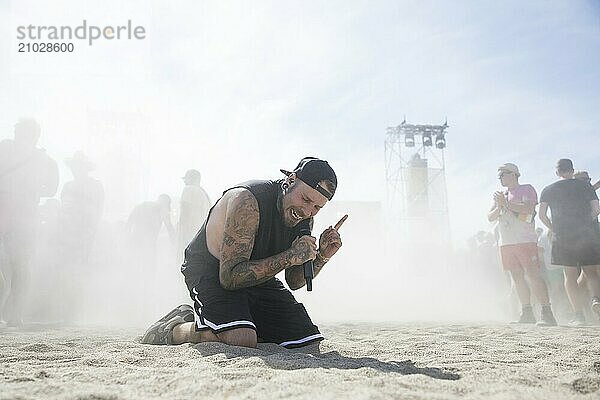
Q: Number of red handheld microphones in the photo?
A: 0